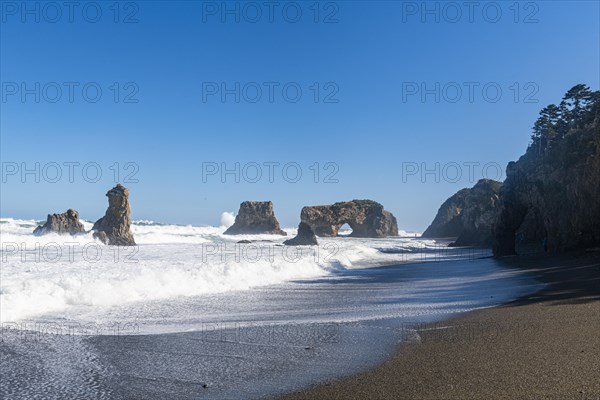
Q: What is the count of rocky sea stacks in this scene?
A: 5